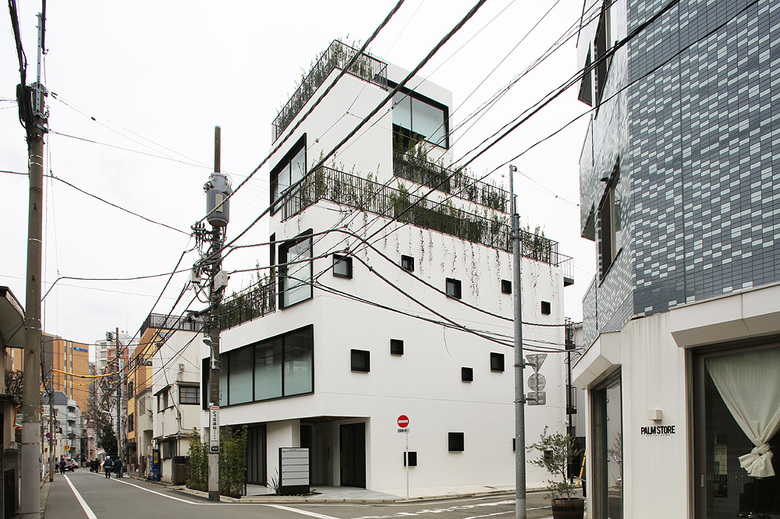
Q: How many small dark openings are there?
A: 13